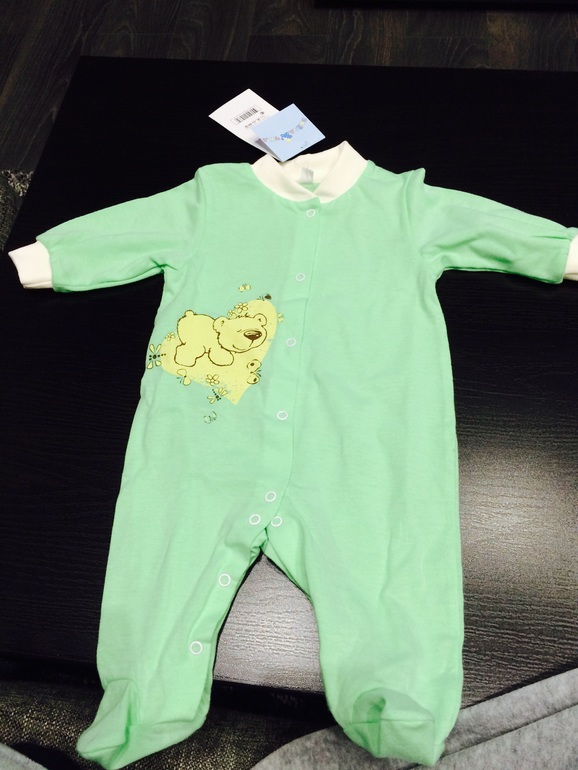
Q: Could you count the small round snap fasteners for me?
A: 9